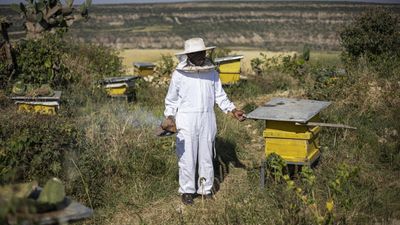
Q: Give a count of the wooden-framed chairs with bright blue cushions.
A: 0